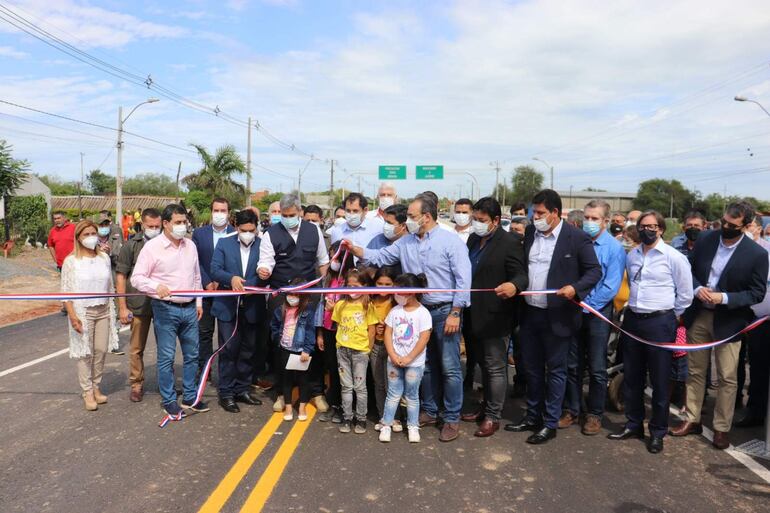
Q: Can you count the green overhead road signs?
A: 2